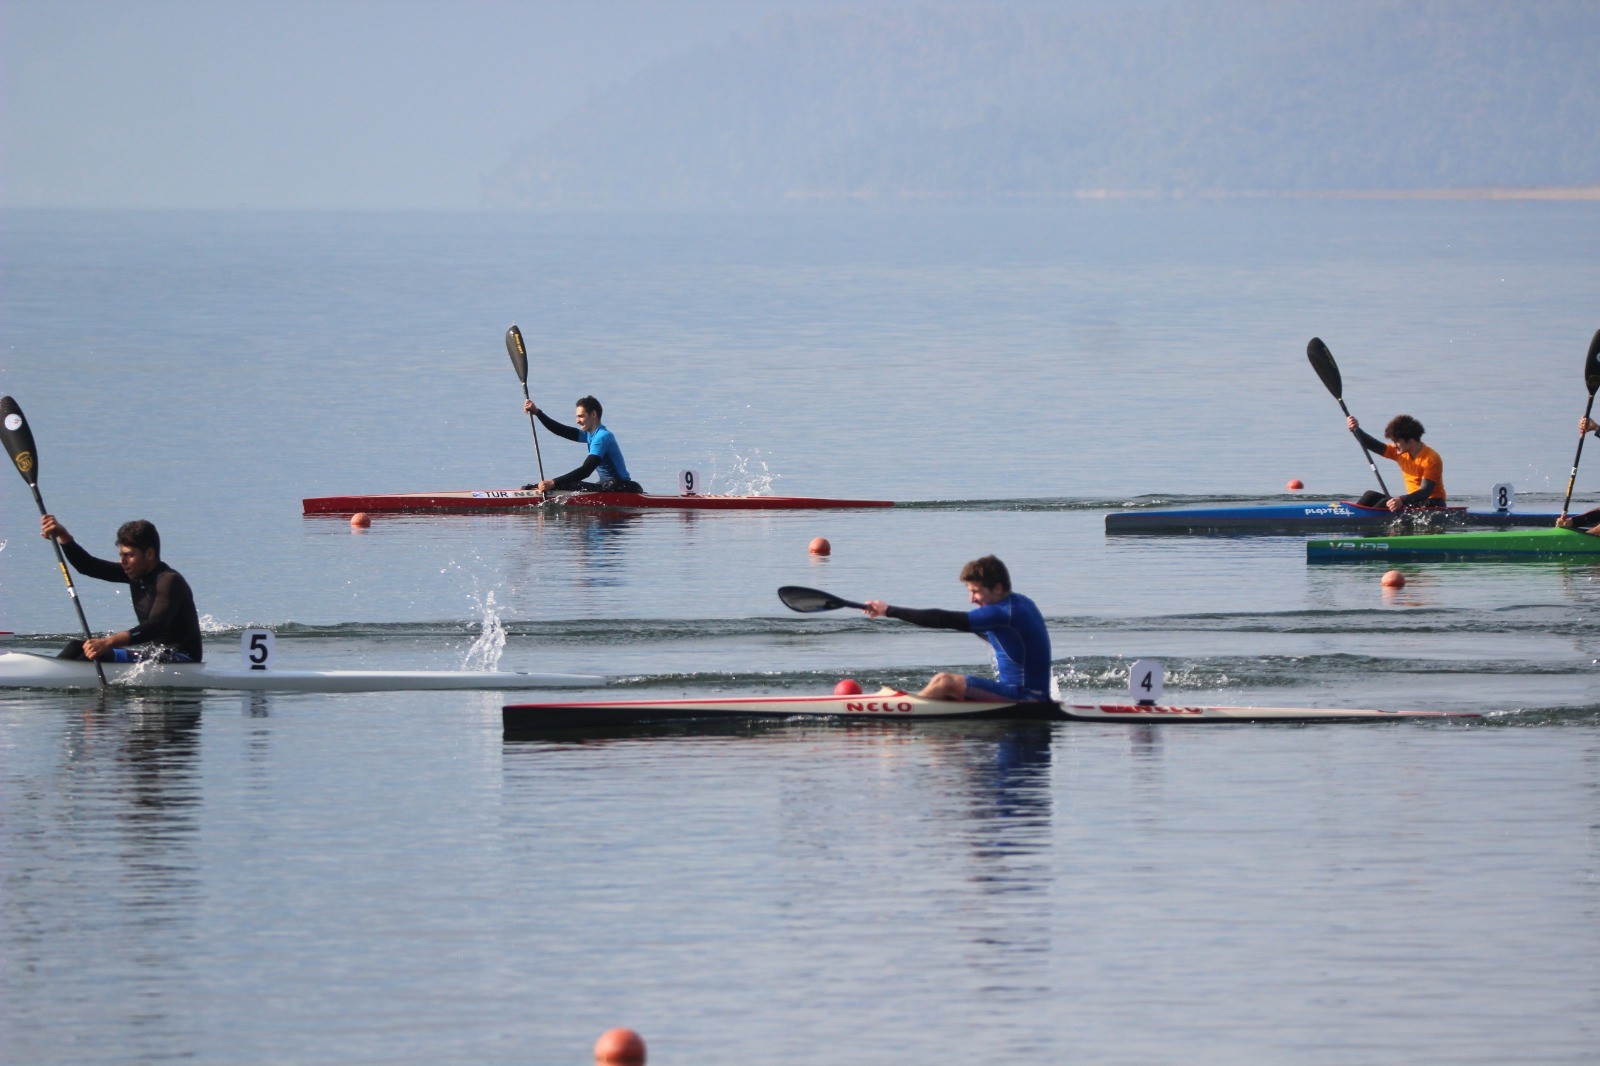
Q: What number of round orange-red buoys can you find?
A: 6